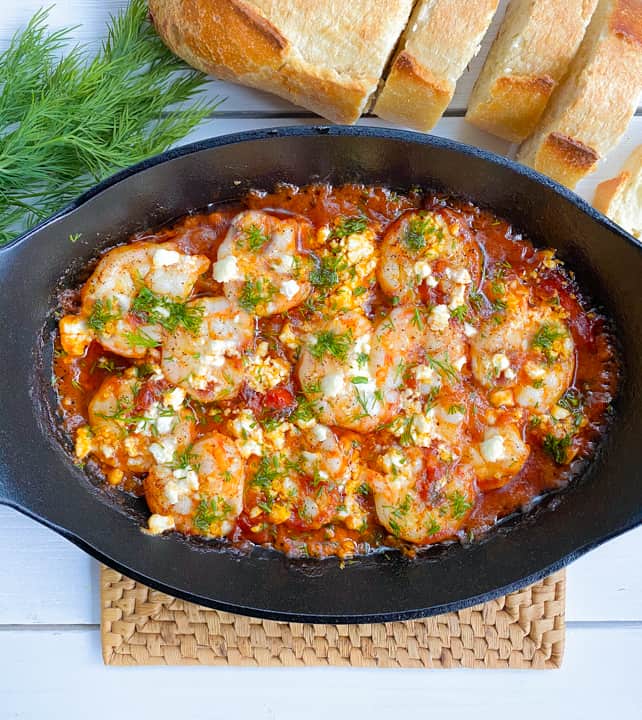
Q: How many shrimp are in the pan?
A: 12